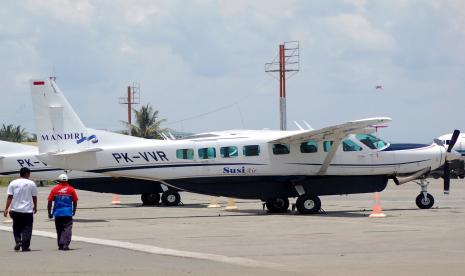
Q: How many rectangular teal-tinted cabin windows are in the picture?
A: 7